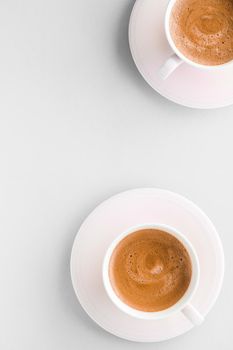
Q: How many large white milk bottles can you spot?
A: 0